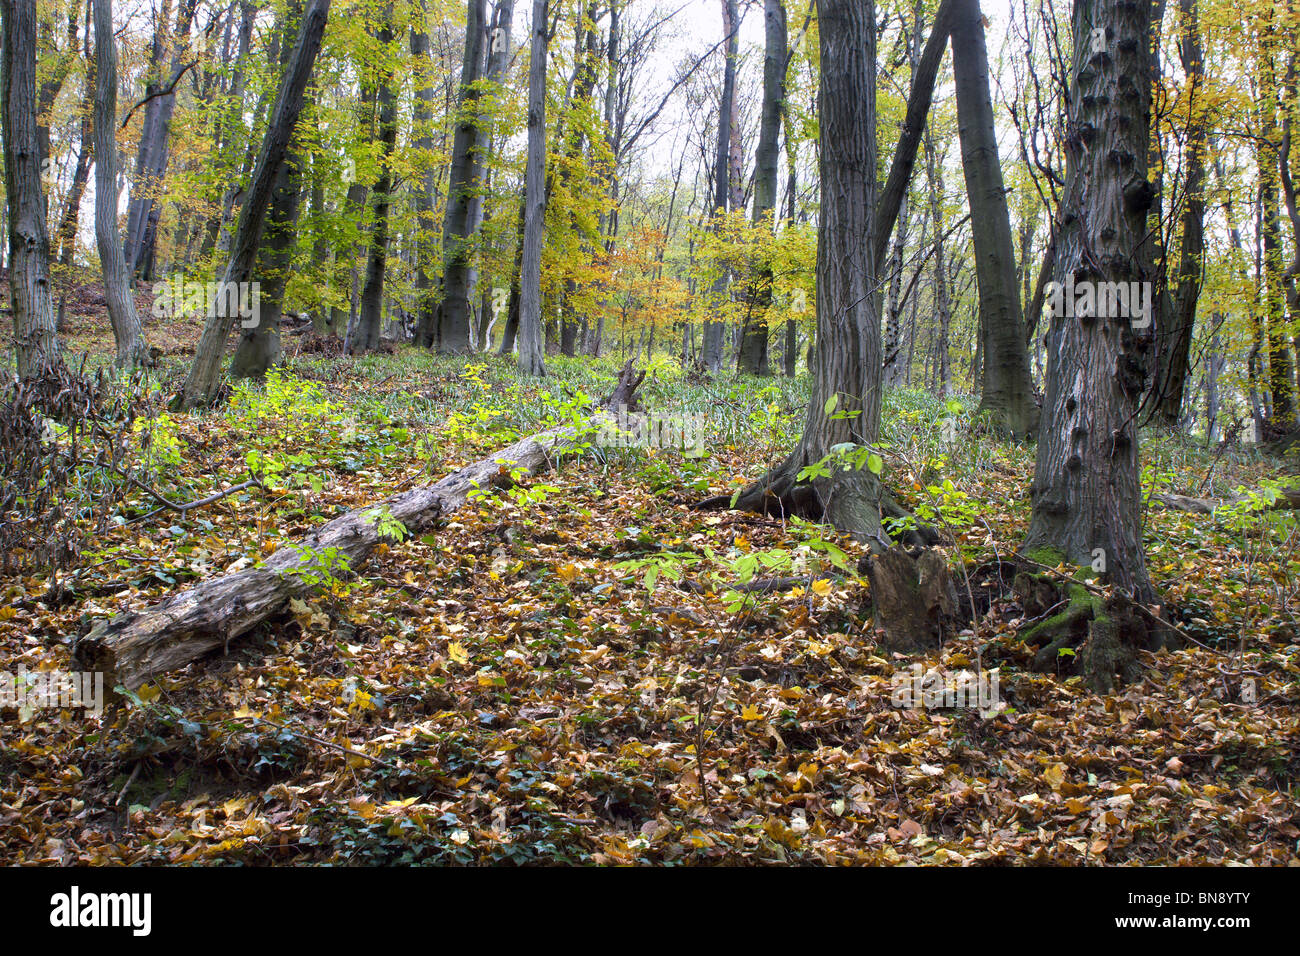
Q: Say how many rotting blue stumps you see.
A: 0